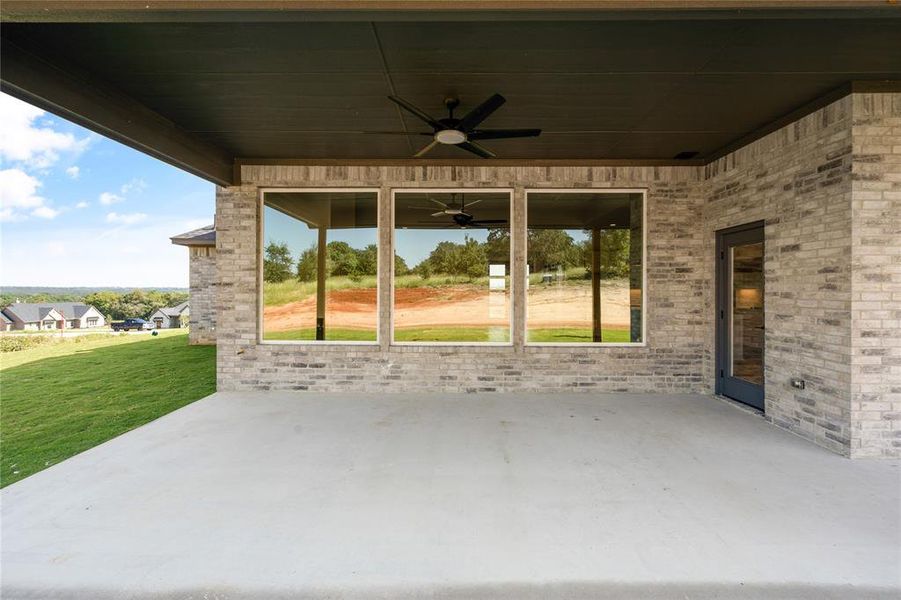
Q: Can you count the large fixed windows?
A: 3